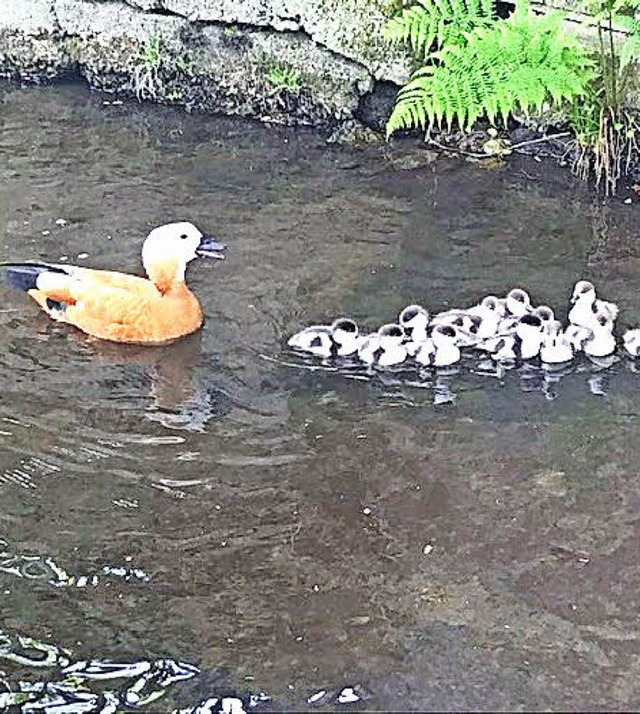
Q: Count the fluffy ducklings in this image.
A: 12